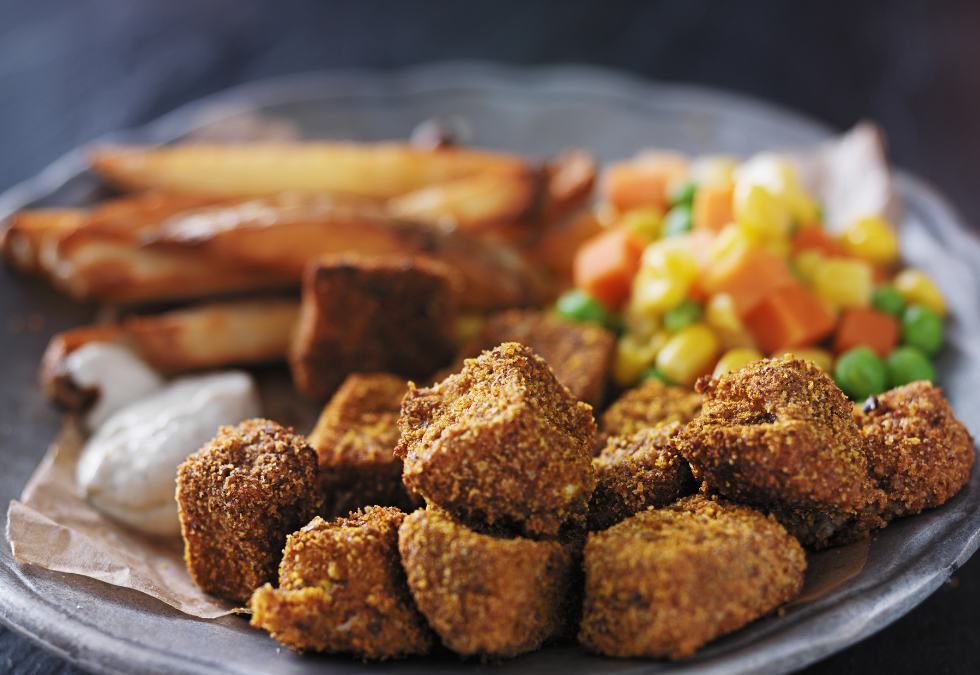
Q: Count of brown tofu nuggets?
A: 12